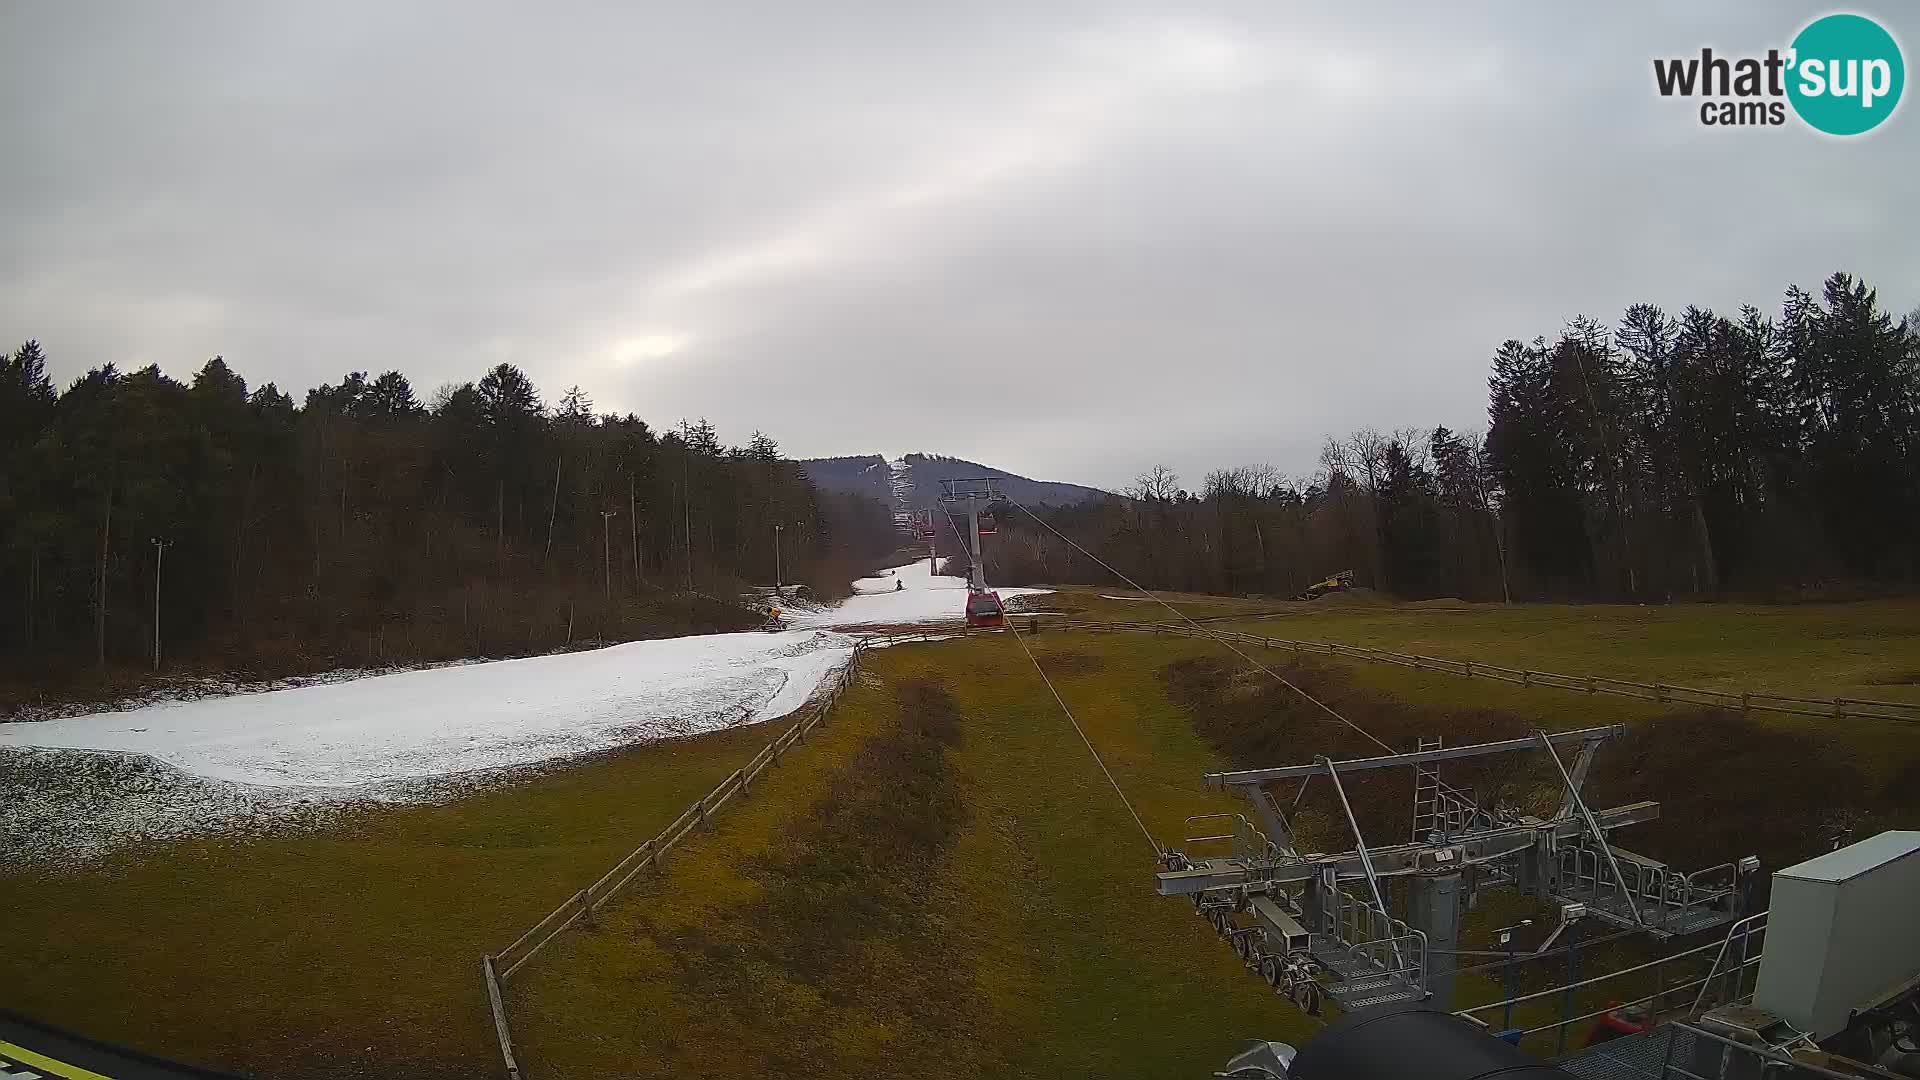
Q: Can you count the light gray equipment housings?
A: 1